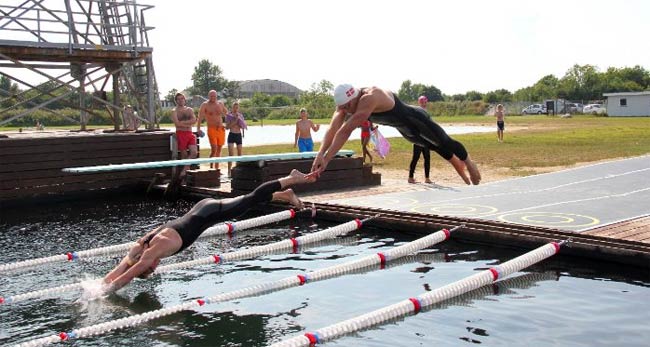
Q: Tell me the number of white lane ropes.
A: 4